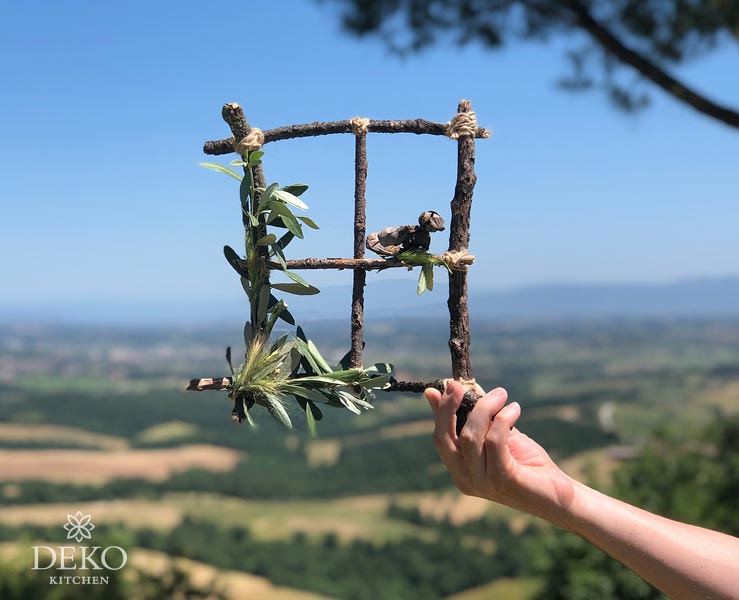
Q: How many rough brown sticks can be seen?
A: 6